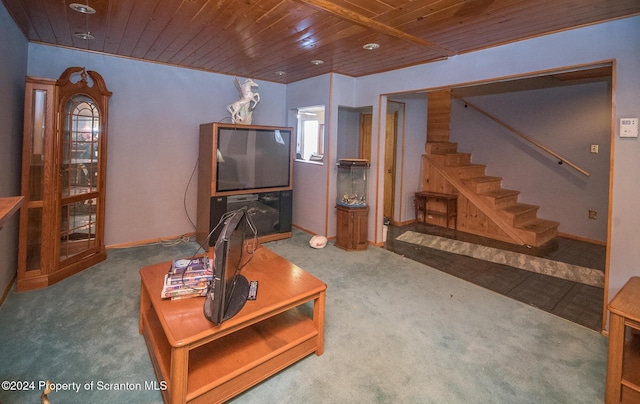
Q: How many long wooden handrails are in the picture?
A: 1